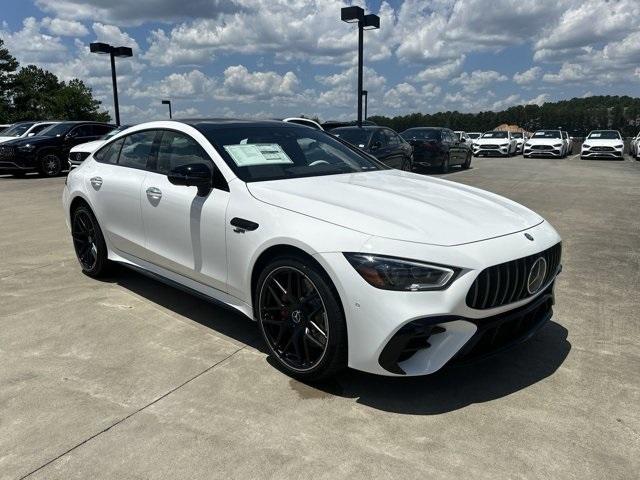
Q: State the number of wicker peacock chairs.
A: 0